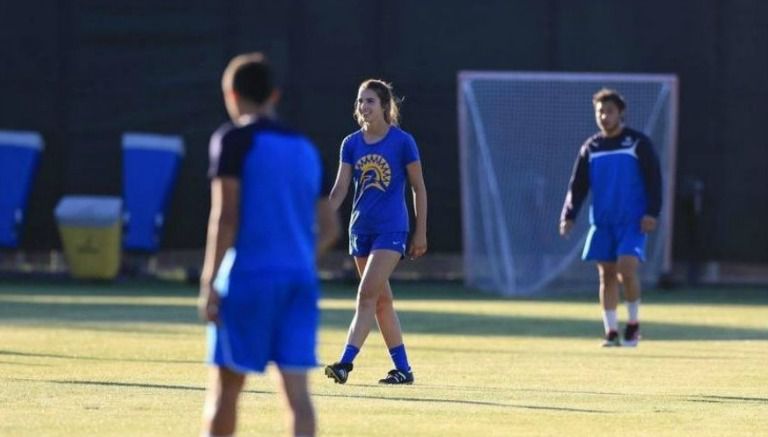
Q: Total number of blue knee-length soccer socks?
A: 0